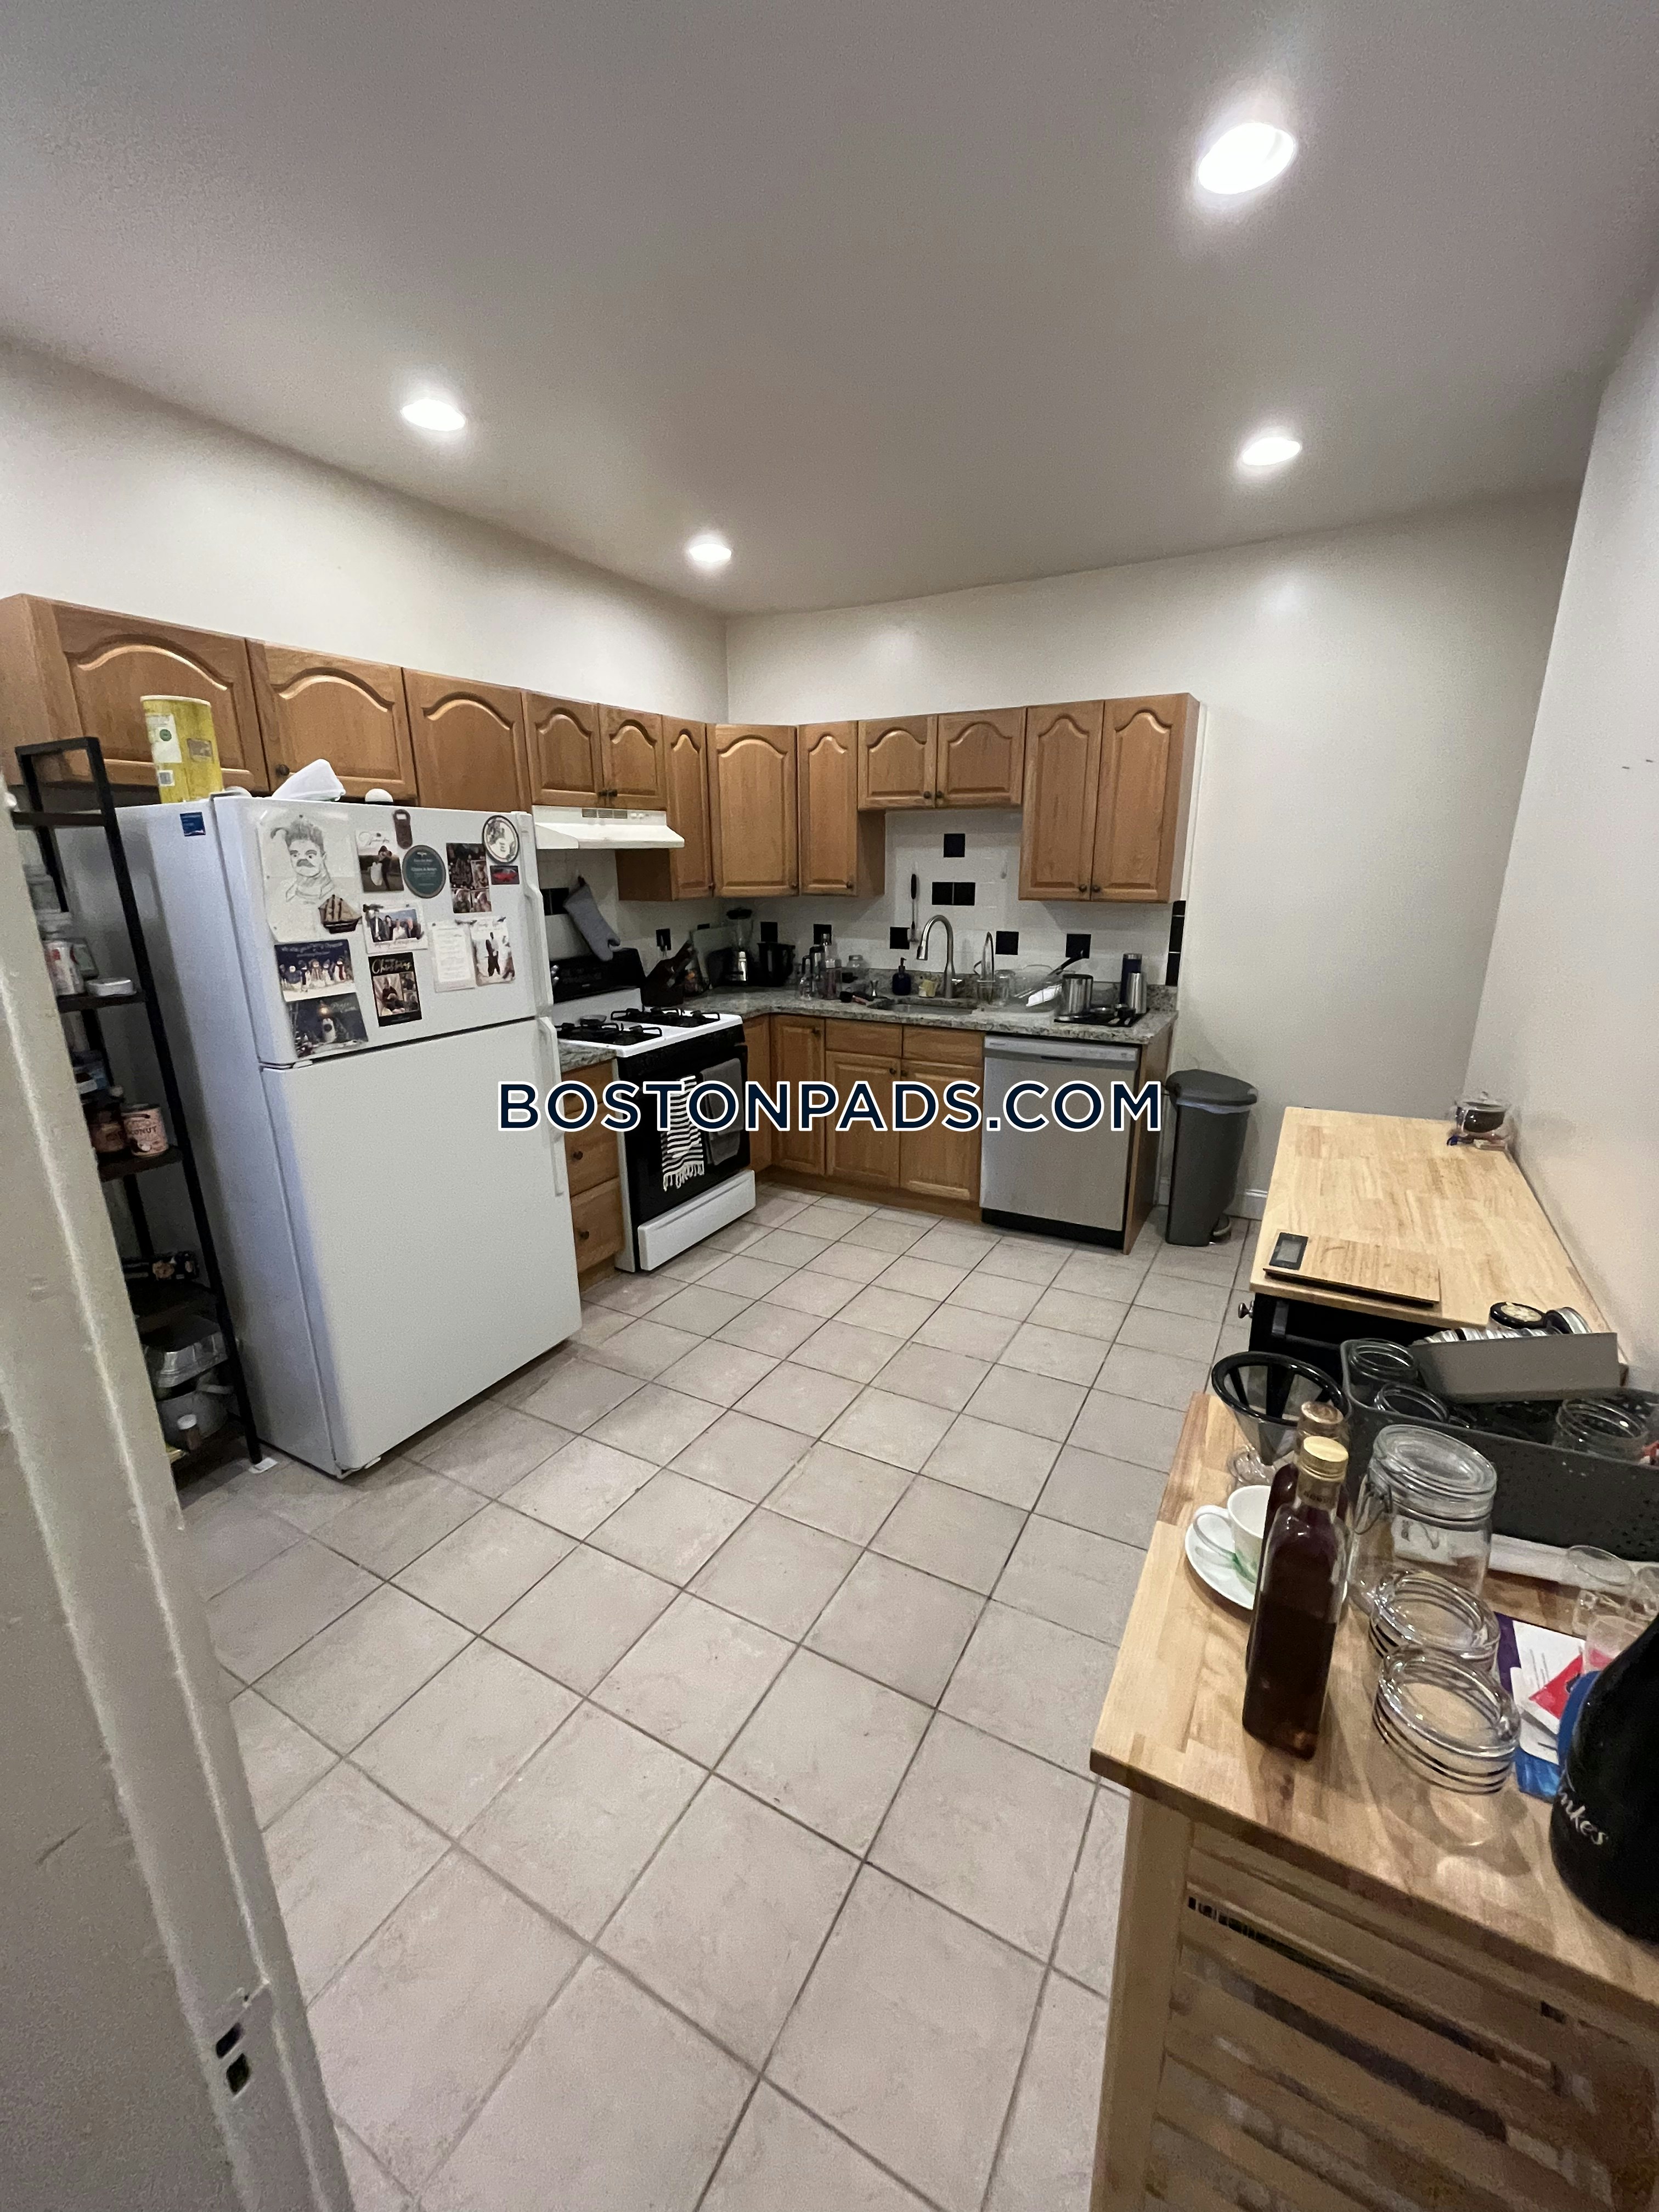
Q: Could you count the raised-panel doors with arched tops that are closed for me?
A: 12